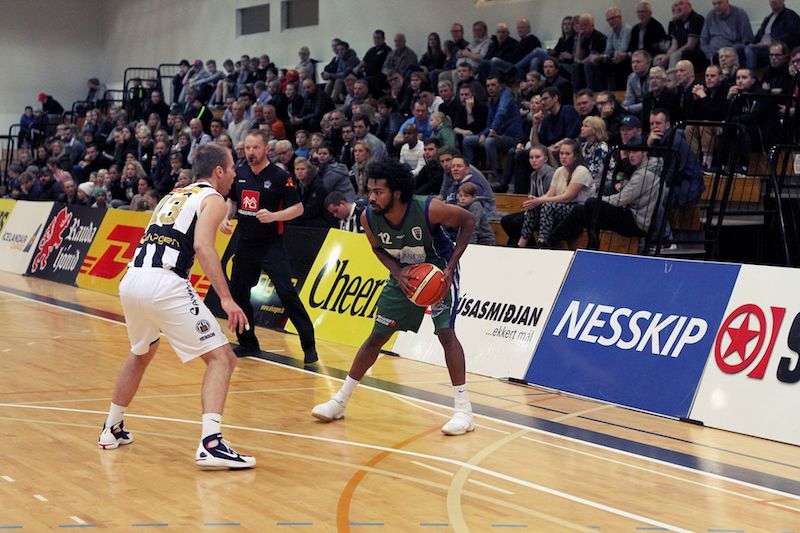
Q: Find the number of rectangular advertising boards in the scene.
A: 9